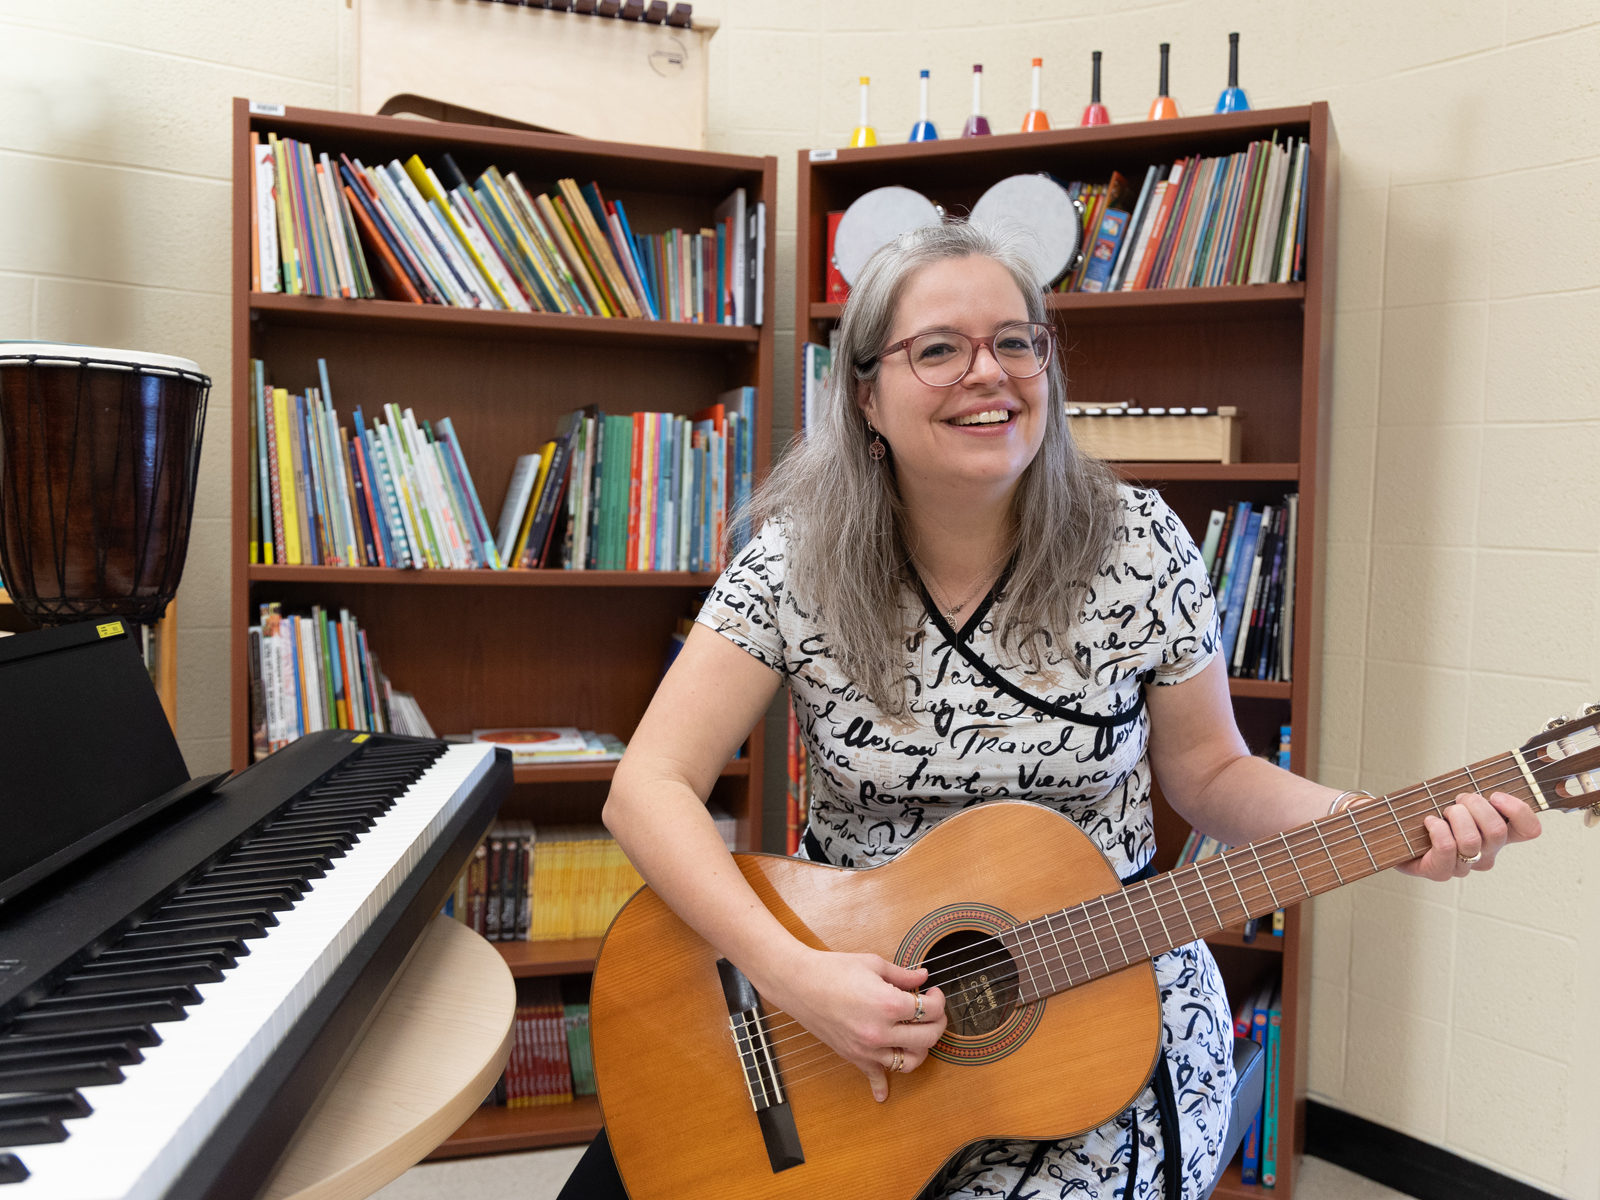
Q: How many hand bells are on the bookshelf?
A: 7